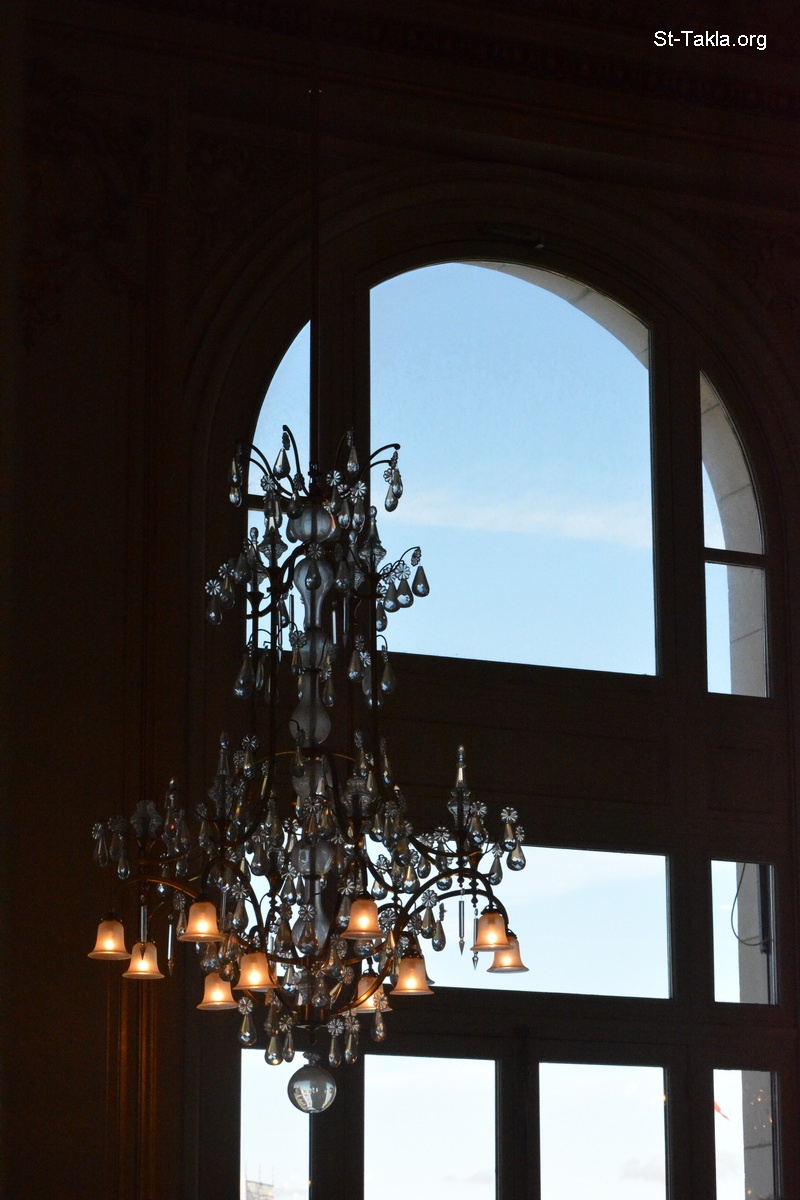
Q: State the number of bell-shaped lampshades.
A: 10